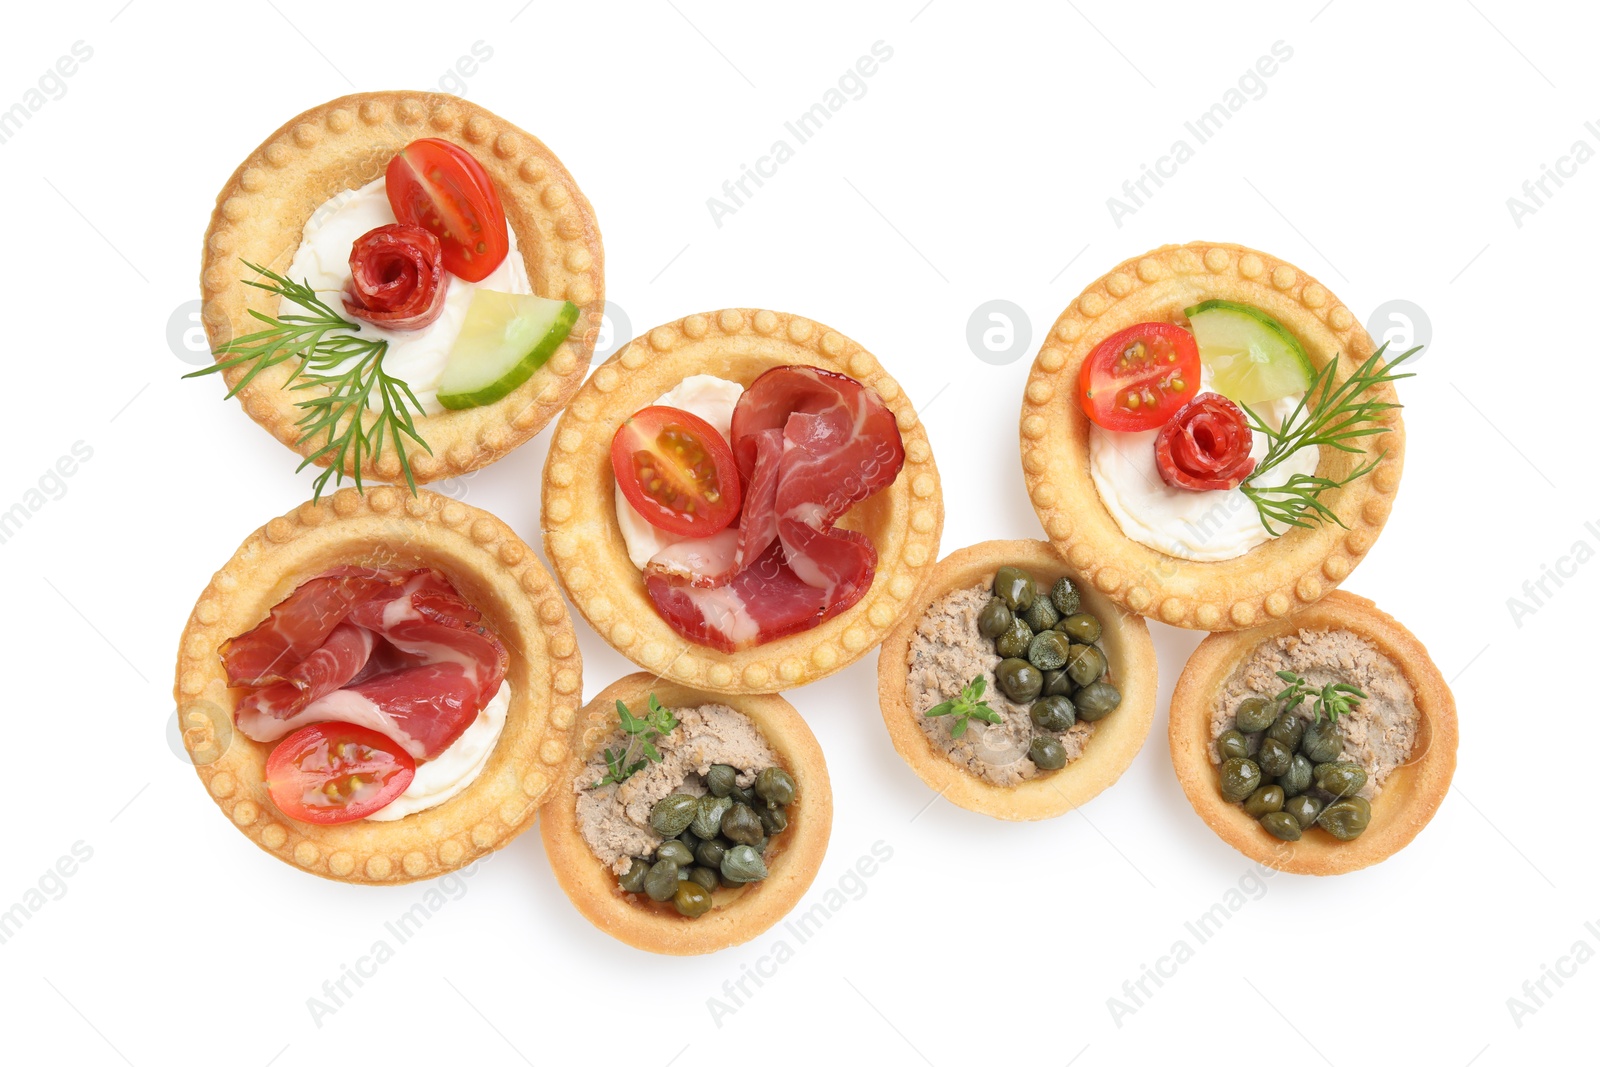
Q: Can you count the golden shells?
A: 7